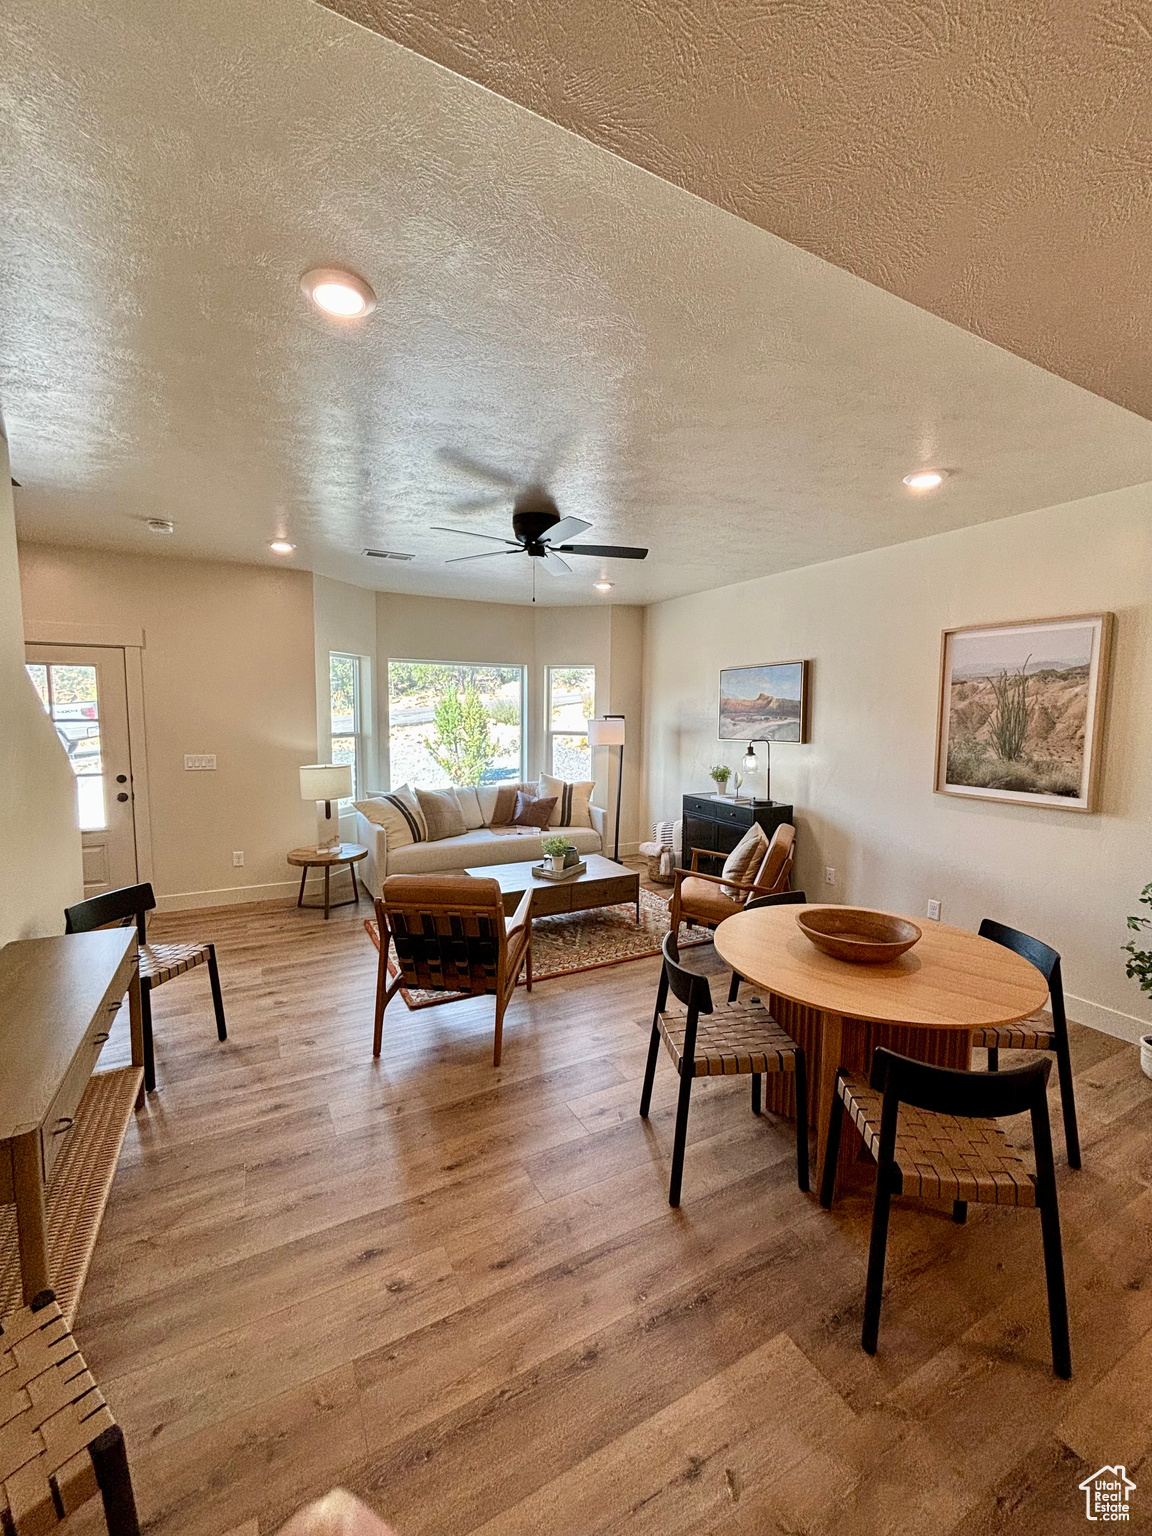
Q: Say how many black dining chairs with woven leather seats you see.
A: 6